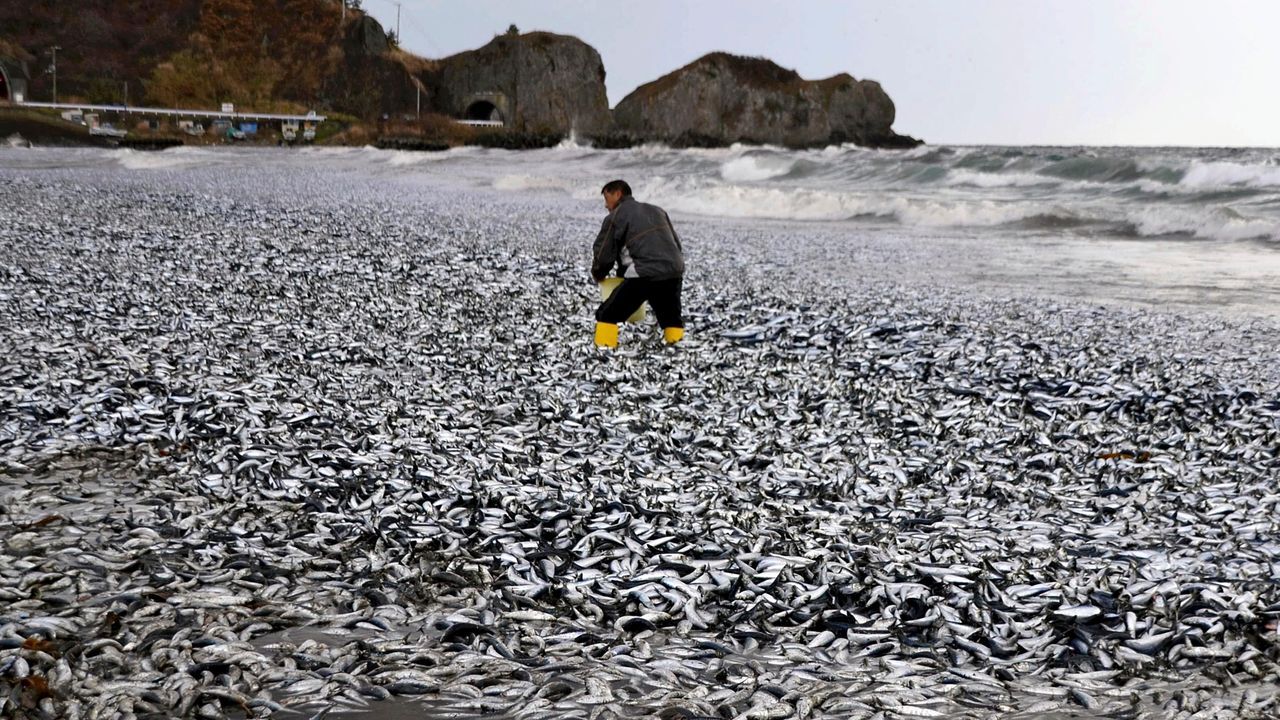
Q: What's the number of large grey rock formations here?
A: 2